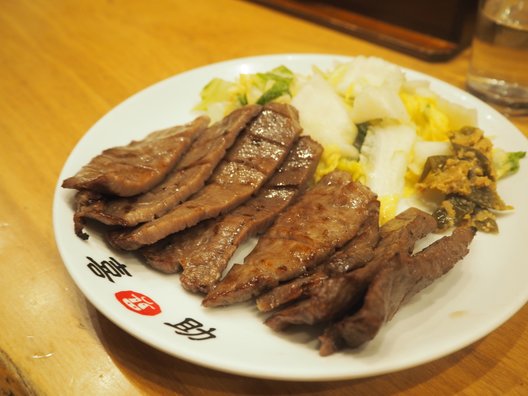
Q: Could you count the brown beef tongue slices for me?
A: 8